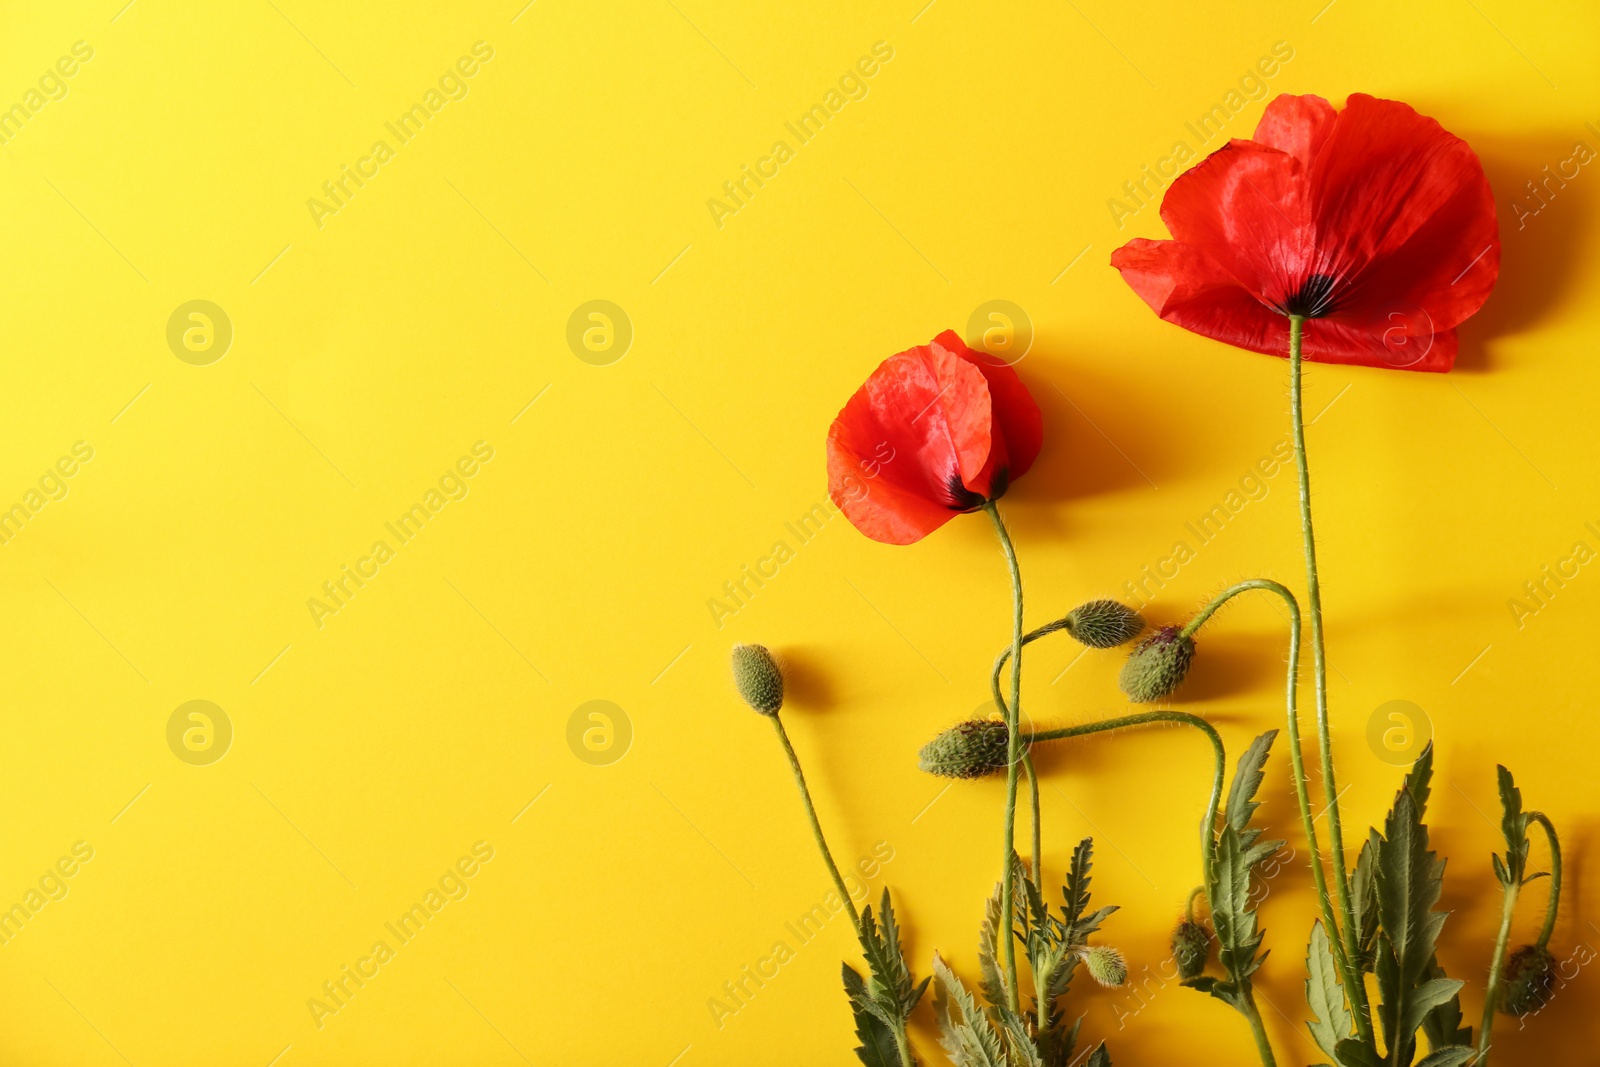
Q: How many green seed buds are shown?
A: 7